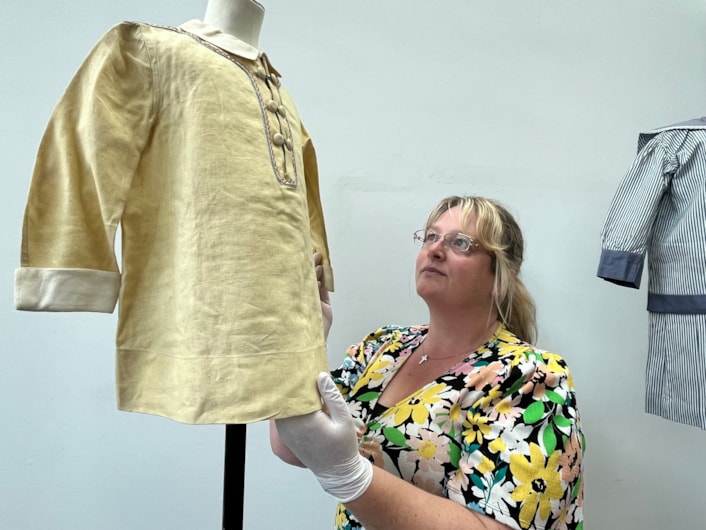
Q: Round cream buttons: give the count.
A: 6